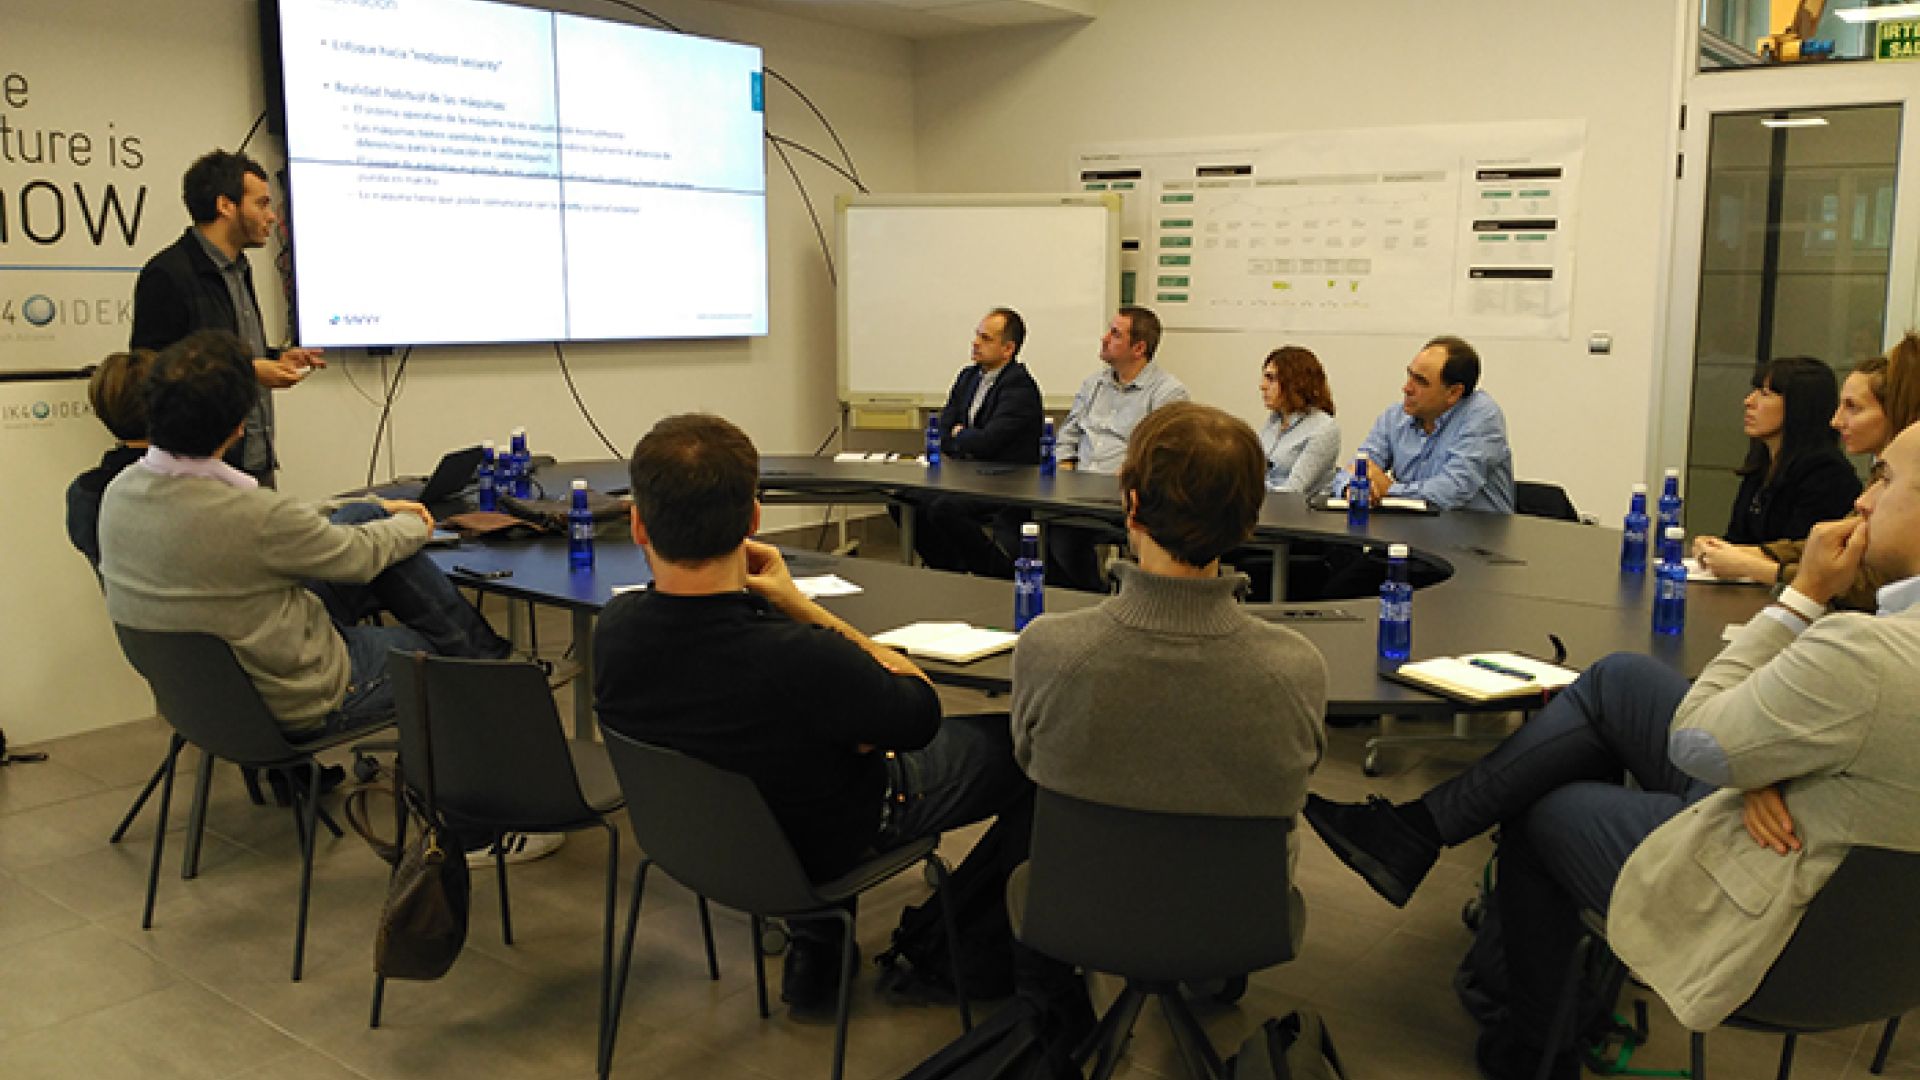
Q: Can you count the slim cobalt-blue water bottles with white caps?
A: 12